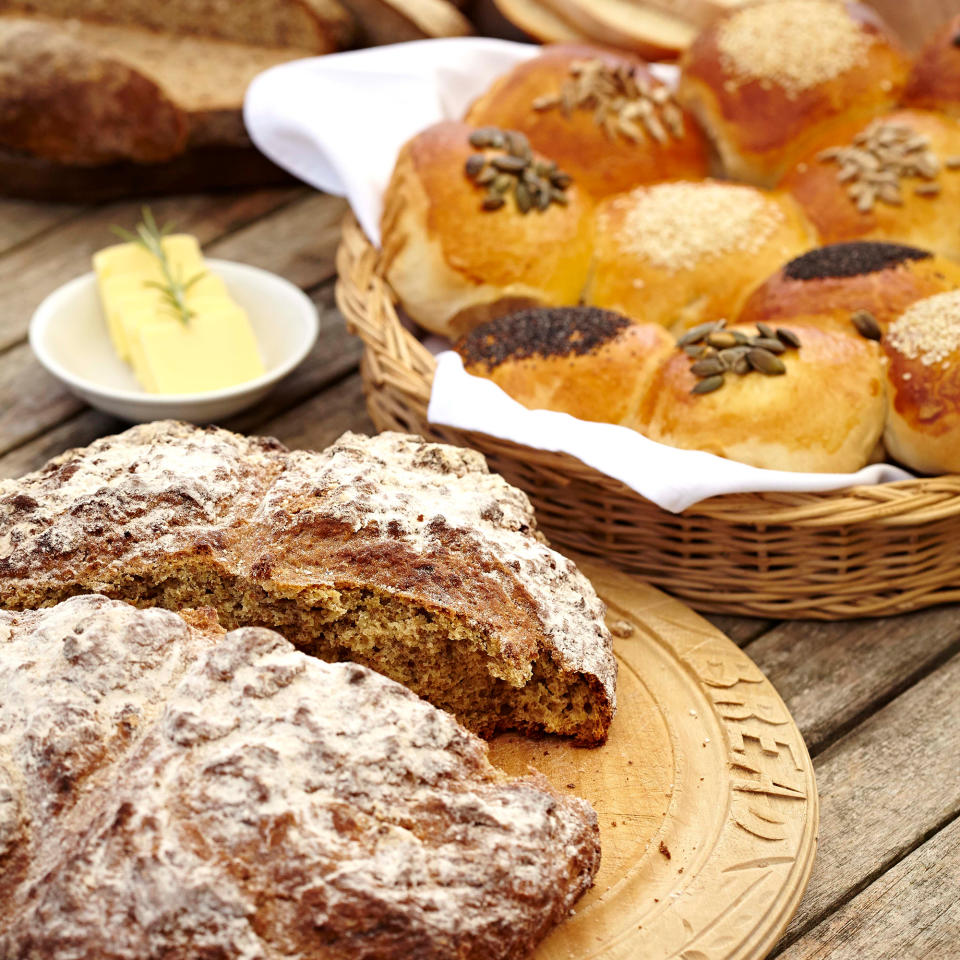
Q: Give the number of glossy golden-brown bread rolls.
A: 10